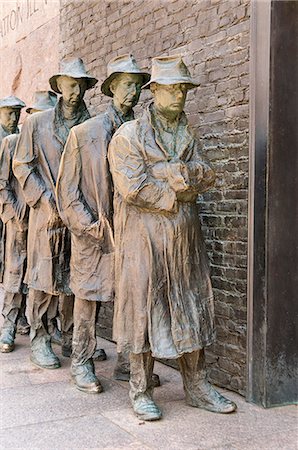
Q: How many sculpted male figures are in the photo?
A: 5